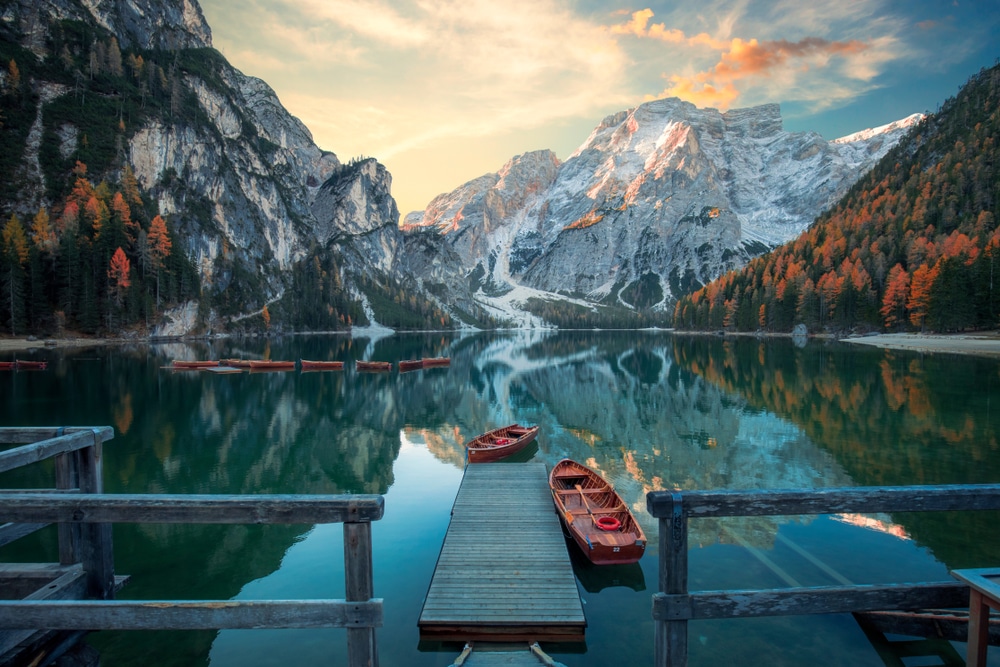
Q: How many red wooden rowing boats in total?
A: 11